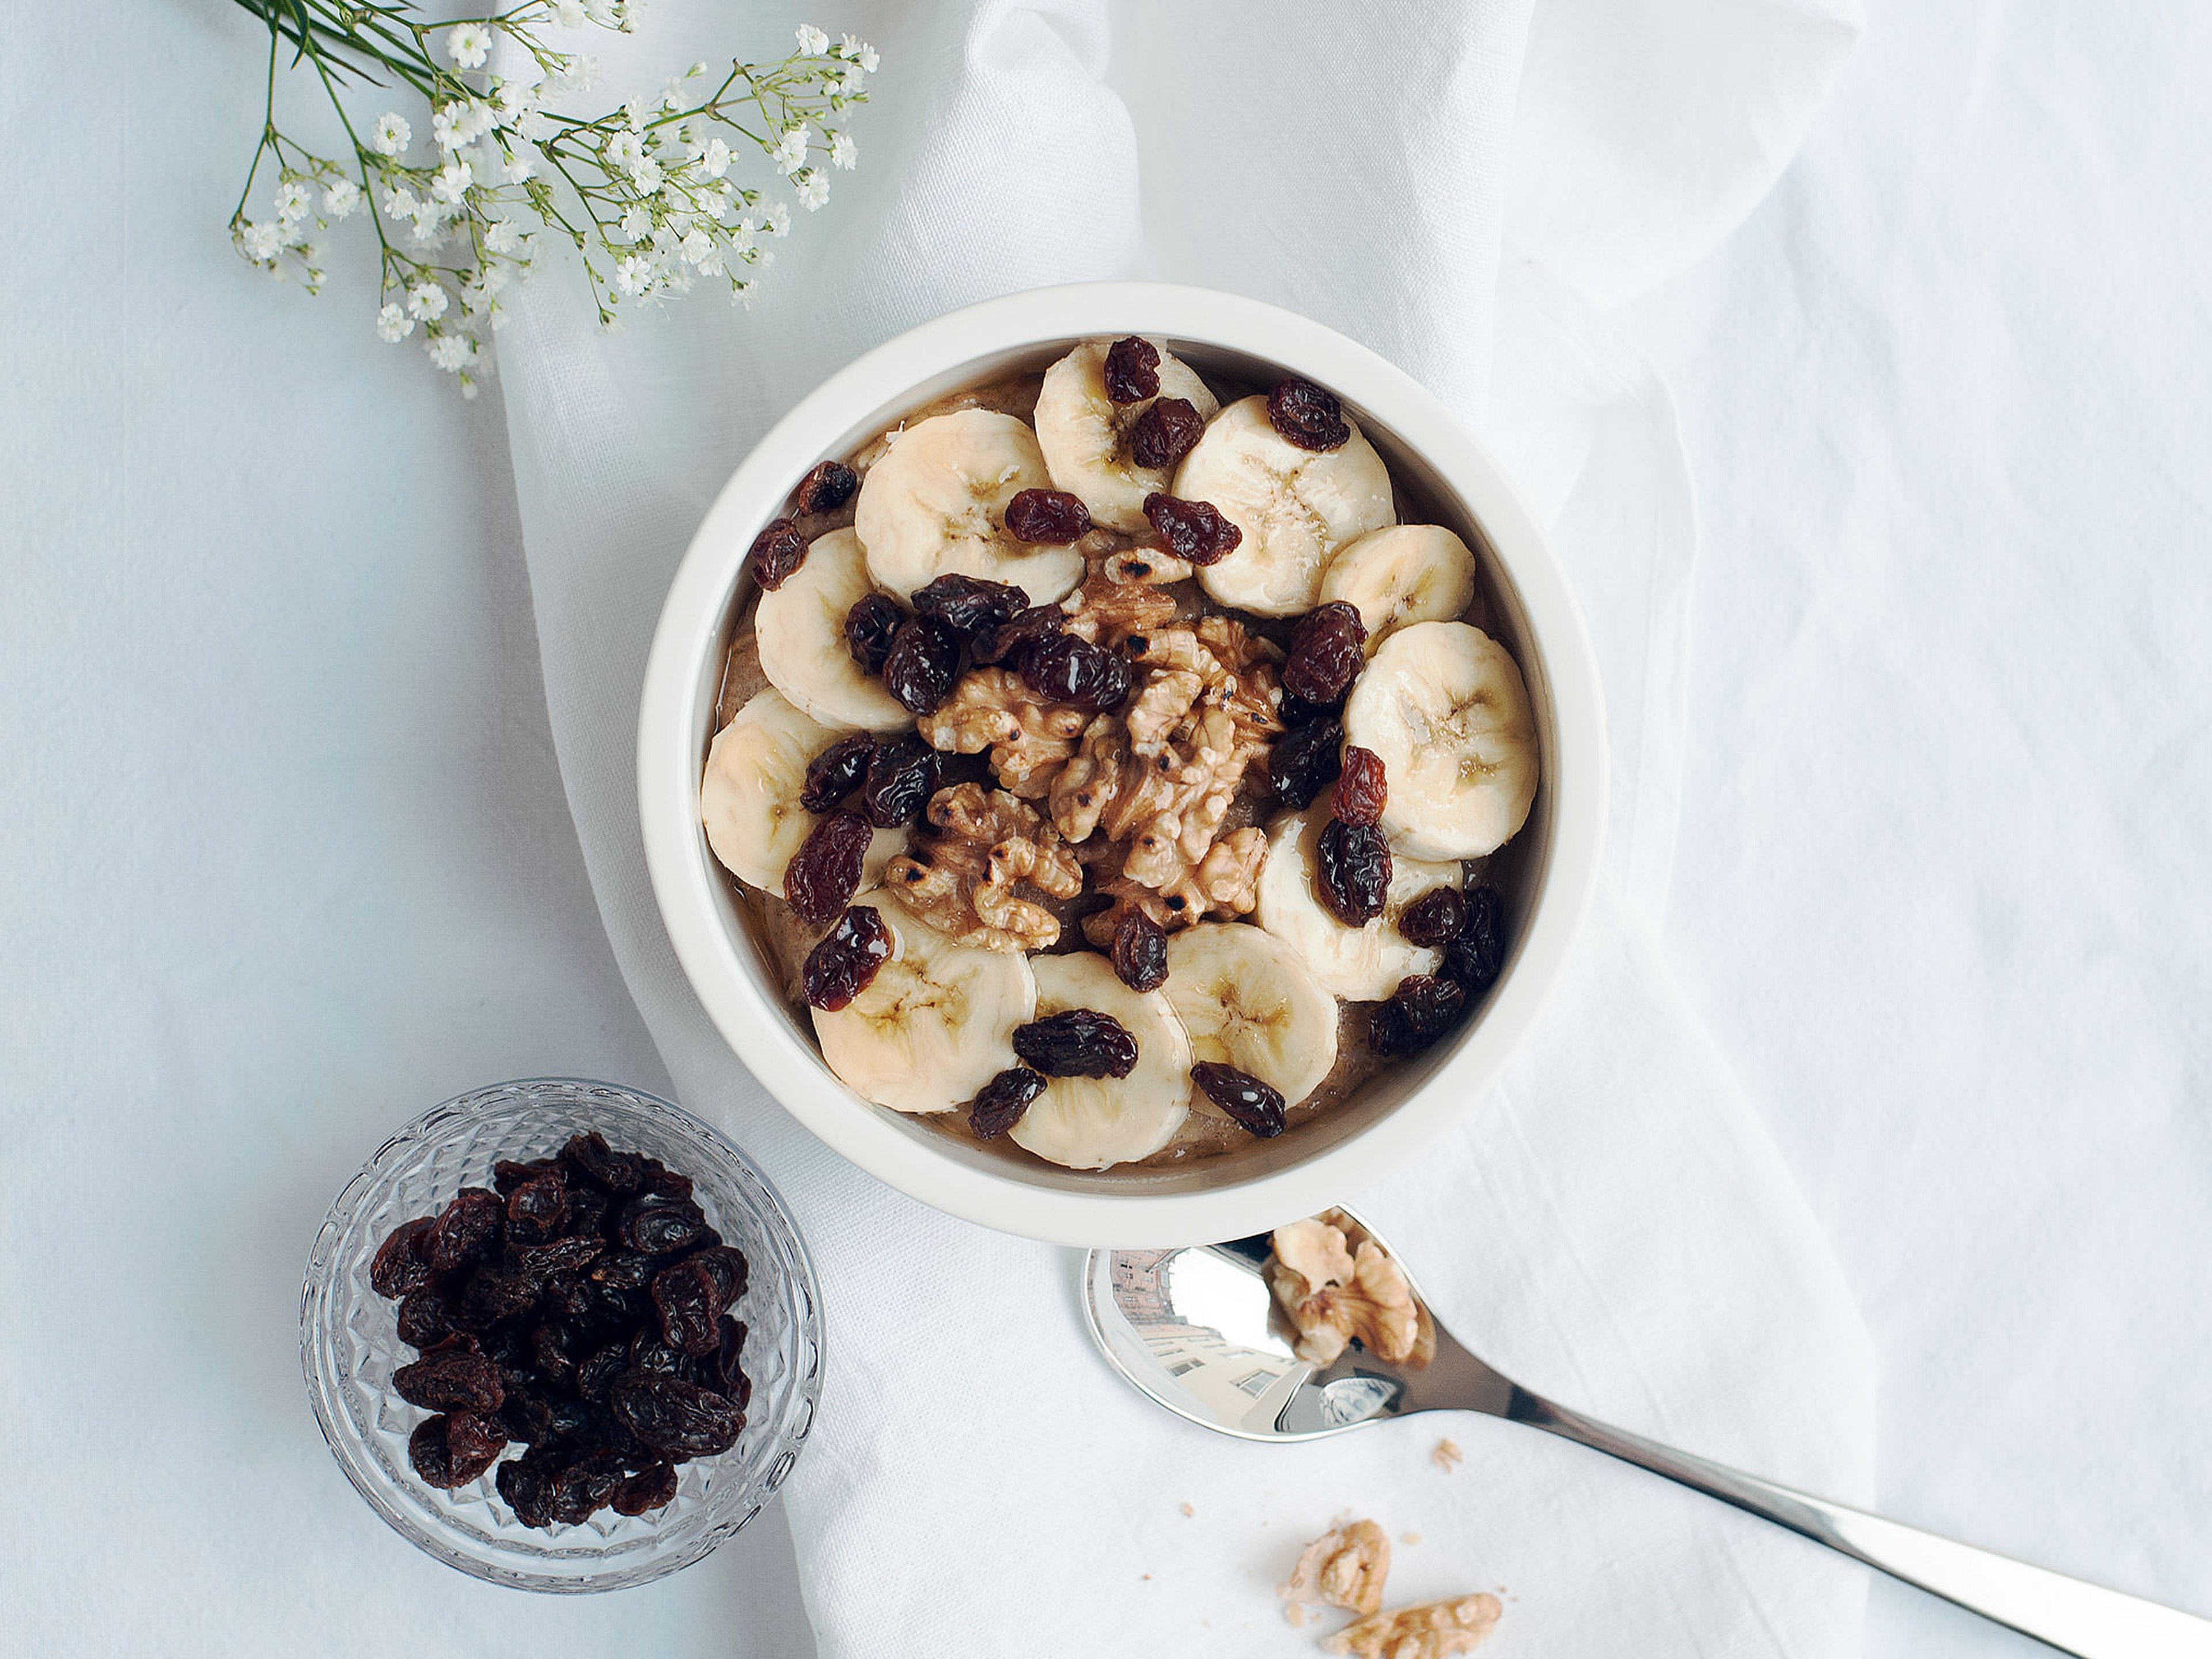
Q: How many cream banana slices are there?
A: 11